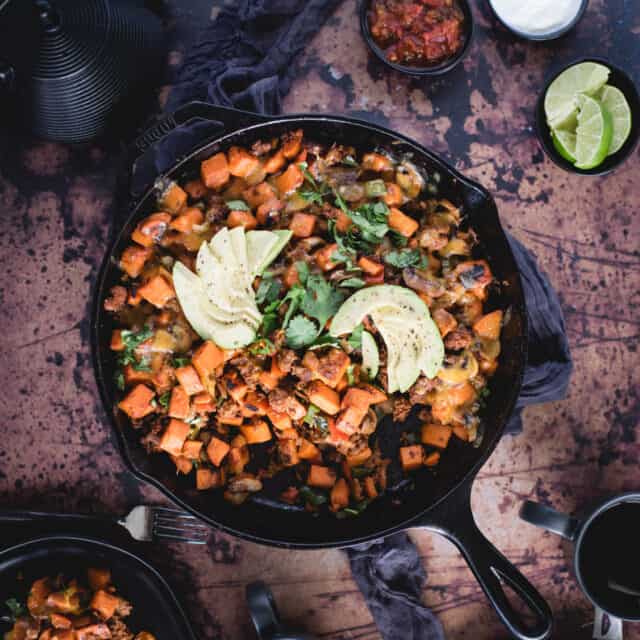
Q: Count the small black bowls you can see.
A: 3